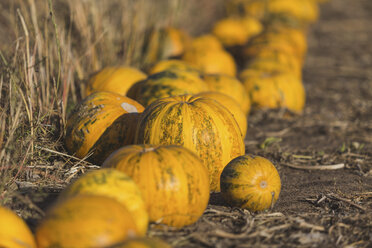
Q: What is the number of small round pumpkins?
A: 1